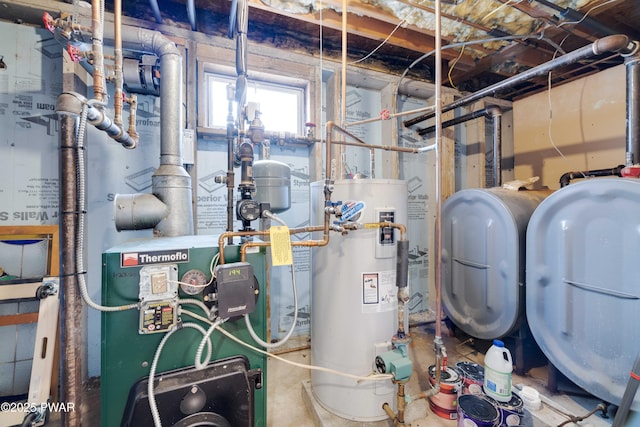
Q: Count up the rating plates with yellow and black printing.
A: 1